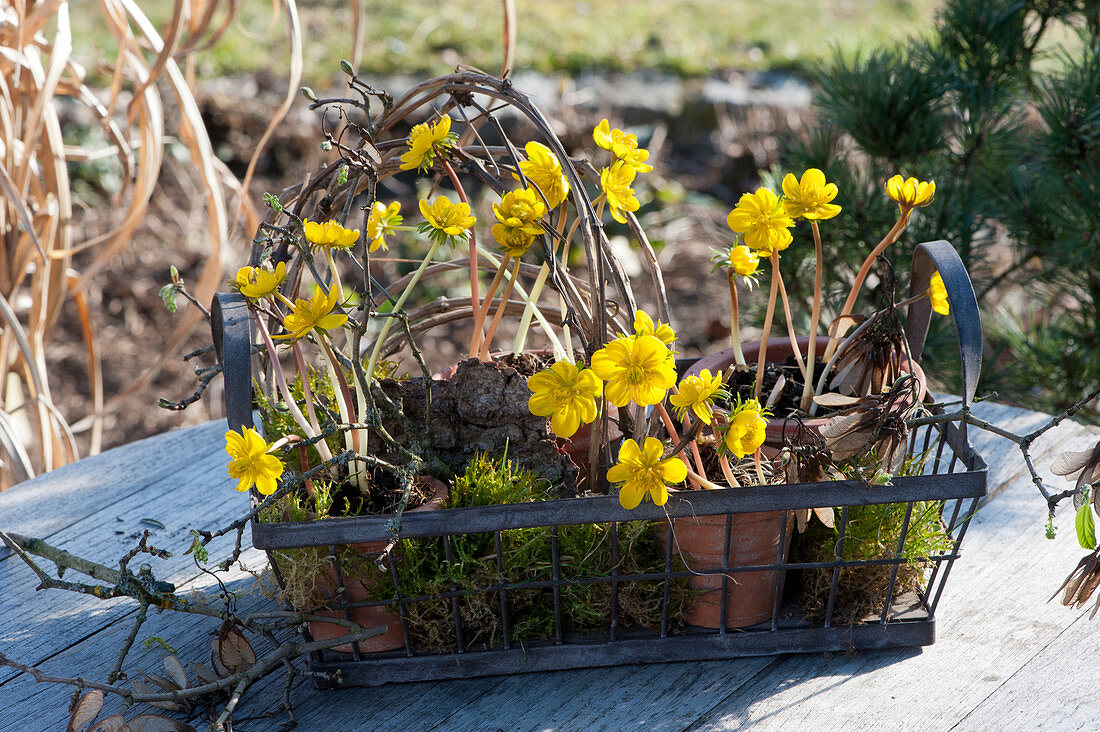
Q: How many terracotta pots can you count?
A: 4